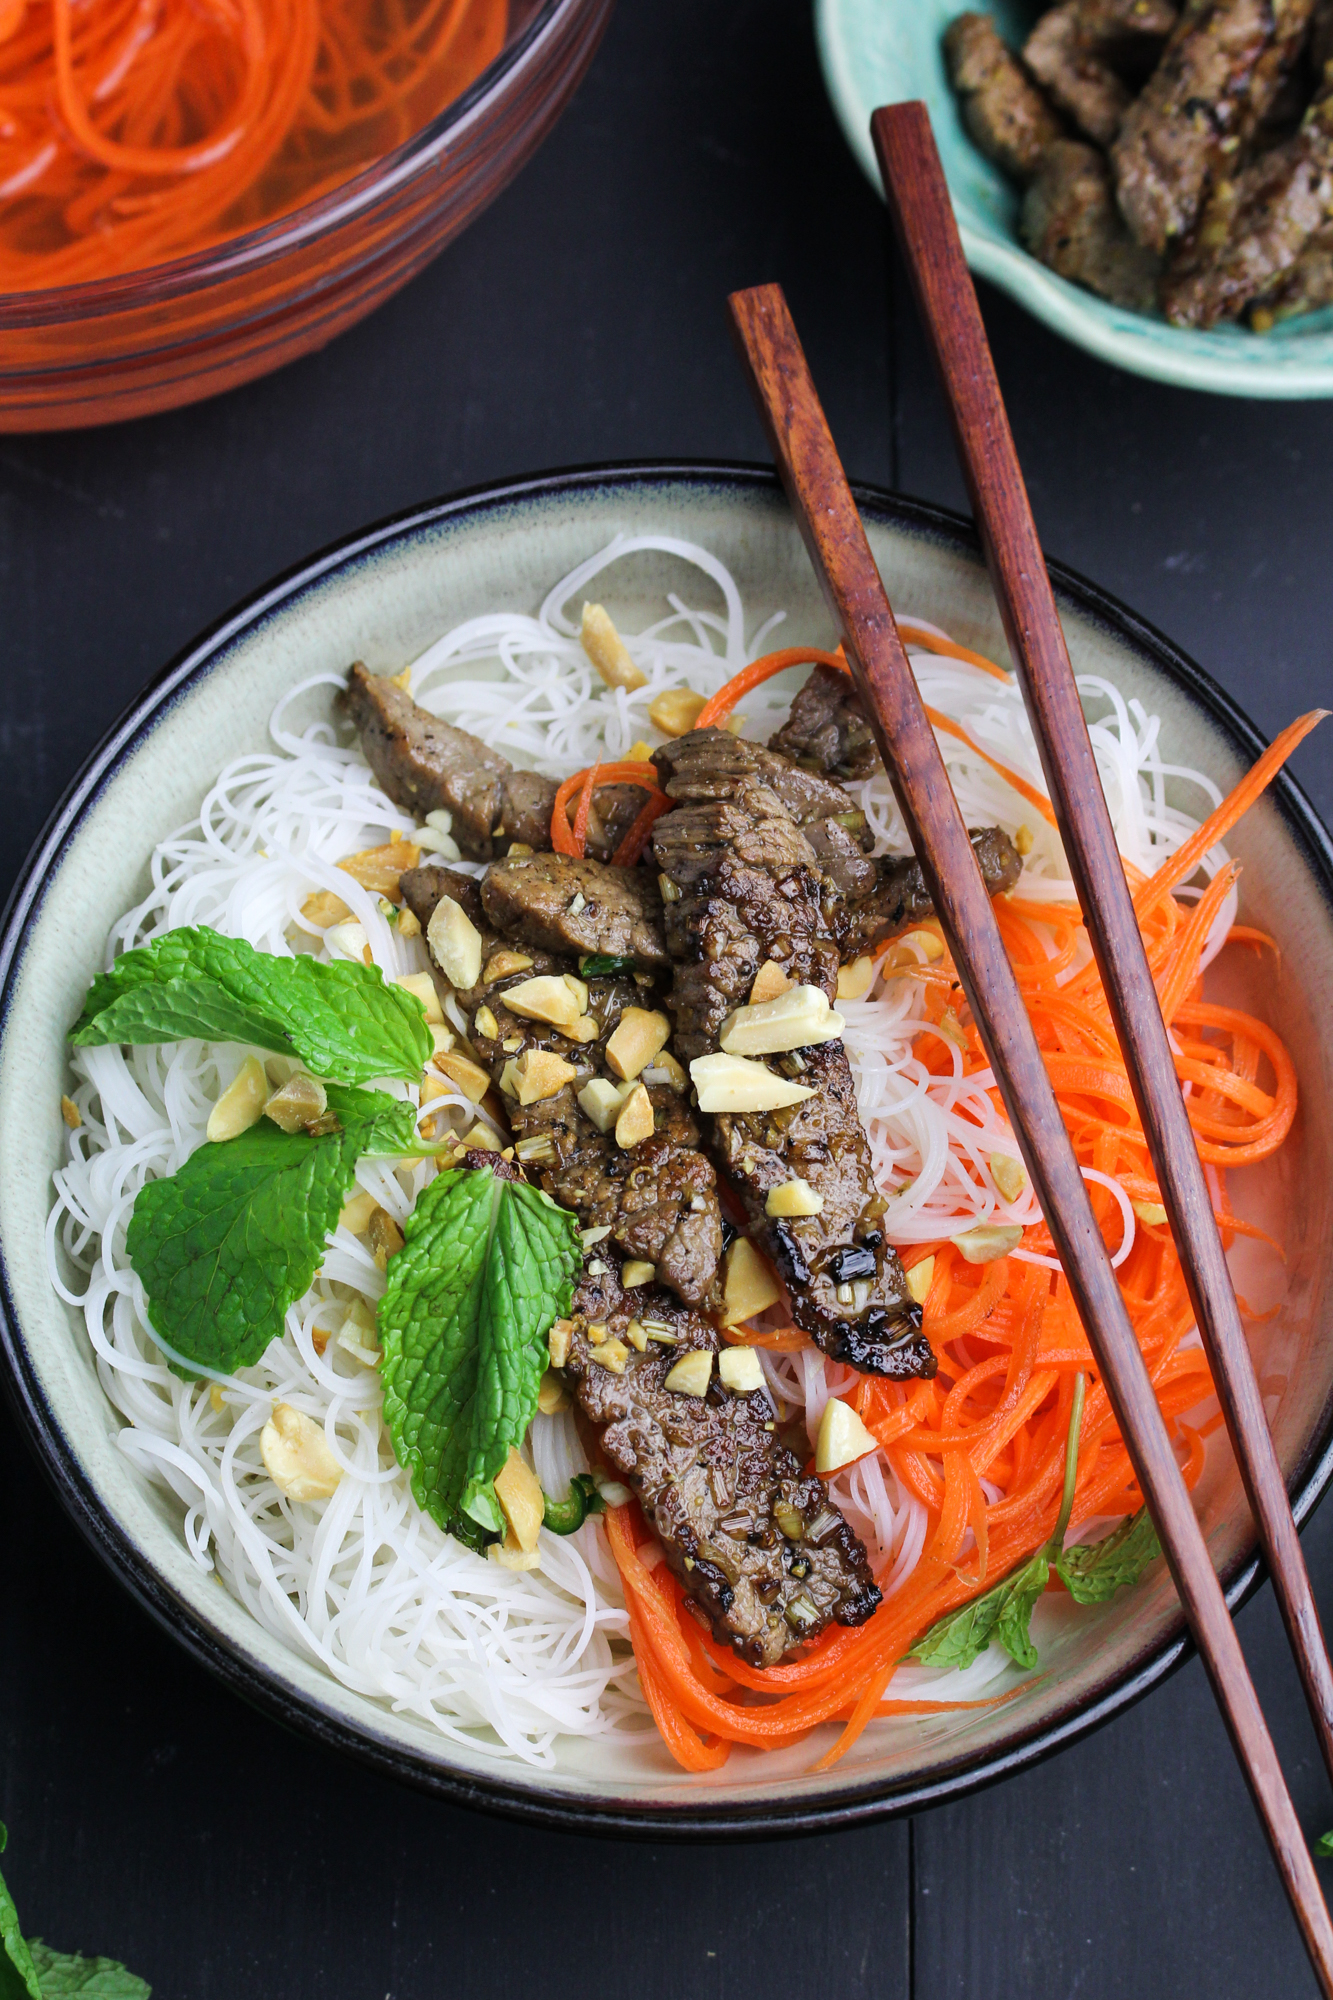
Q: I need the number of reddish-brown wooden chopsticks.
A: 2